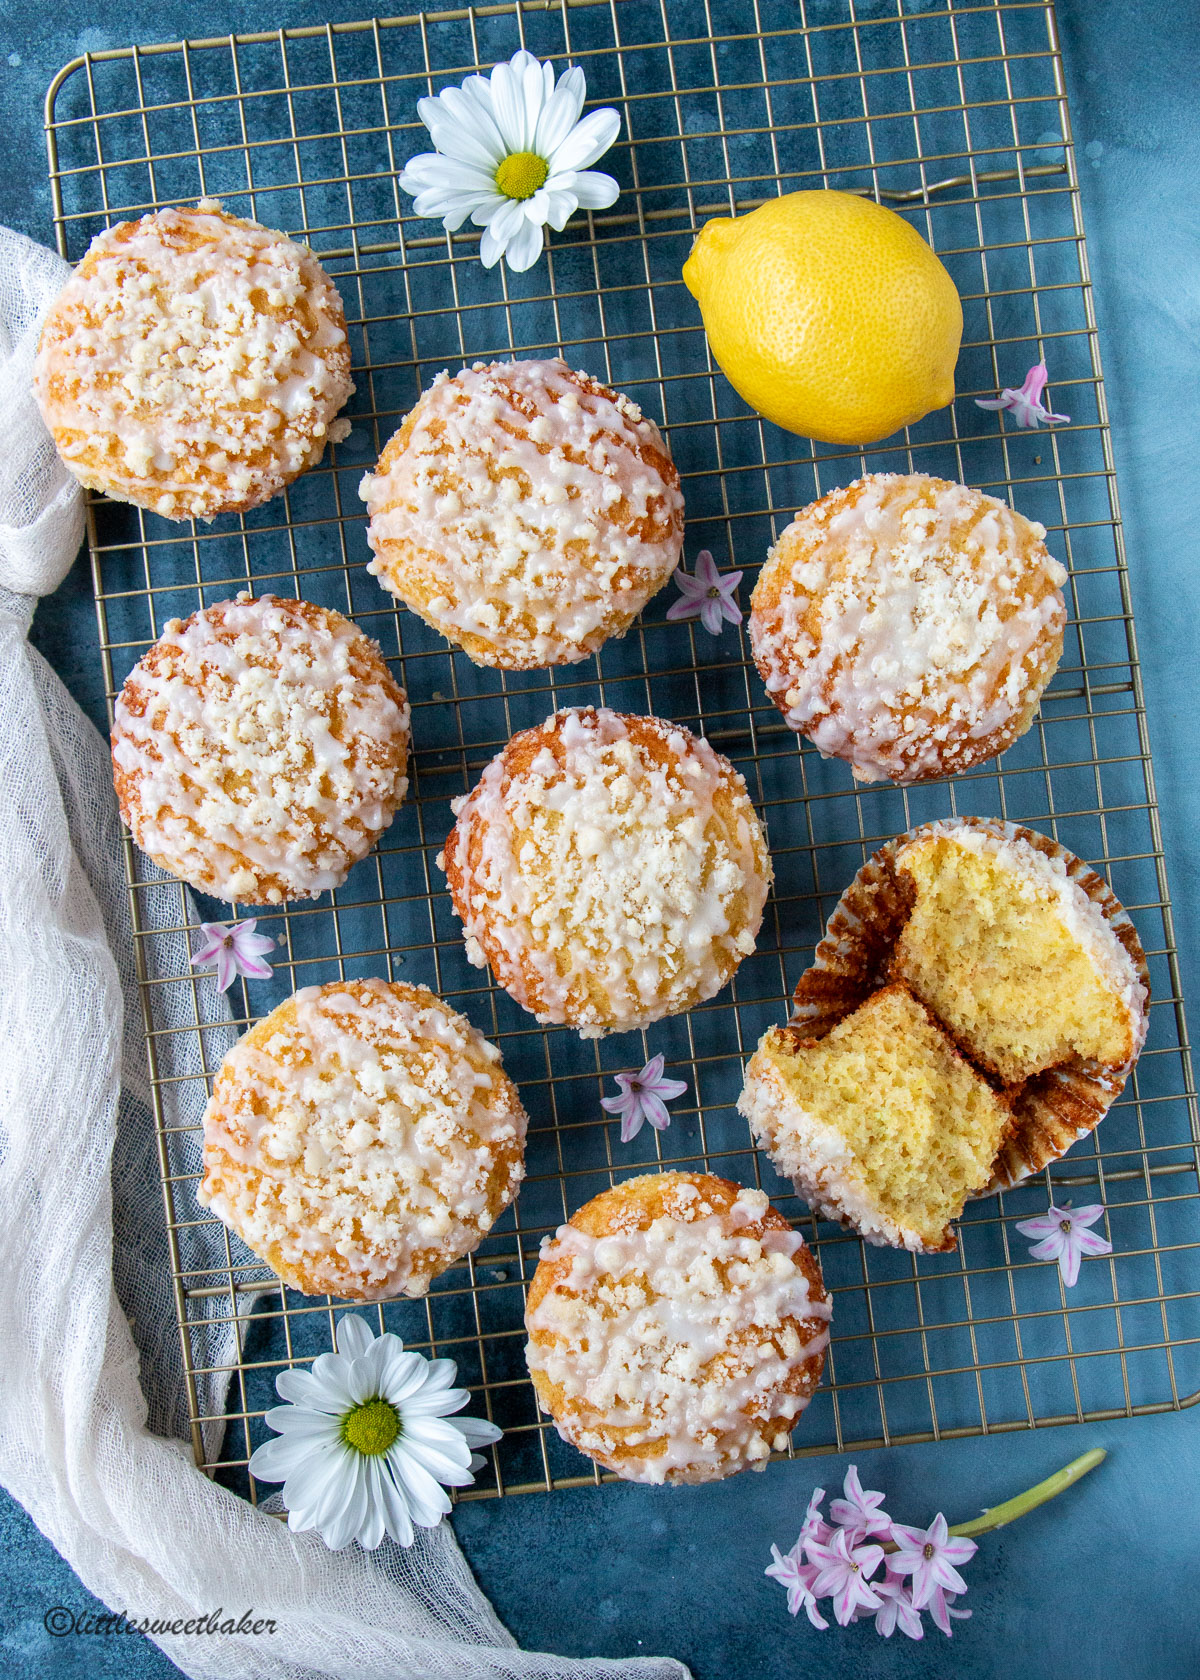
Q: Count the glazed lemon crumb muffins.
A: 8